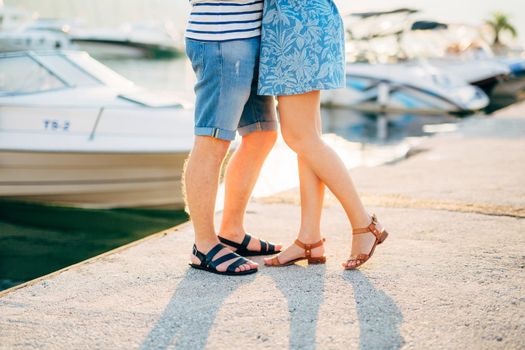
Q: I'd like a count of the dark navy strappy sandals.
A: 2